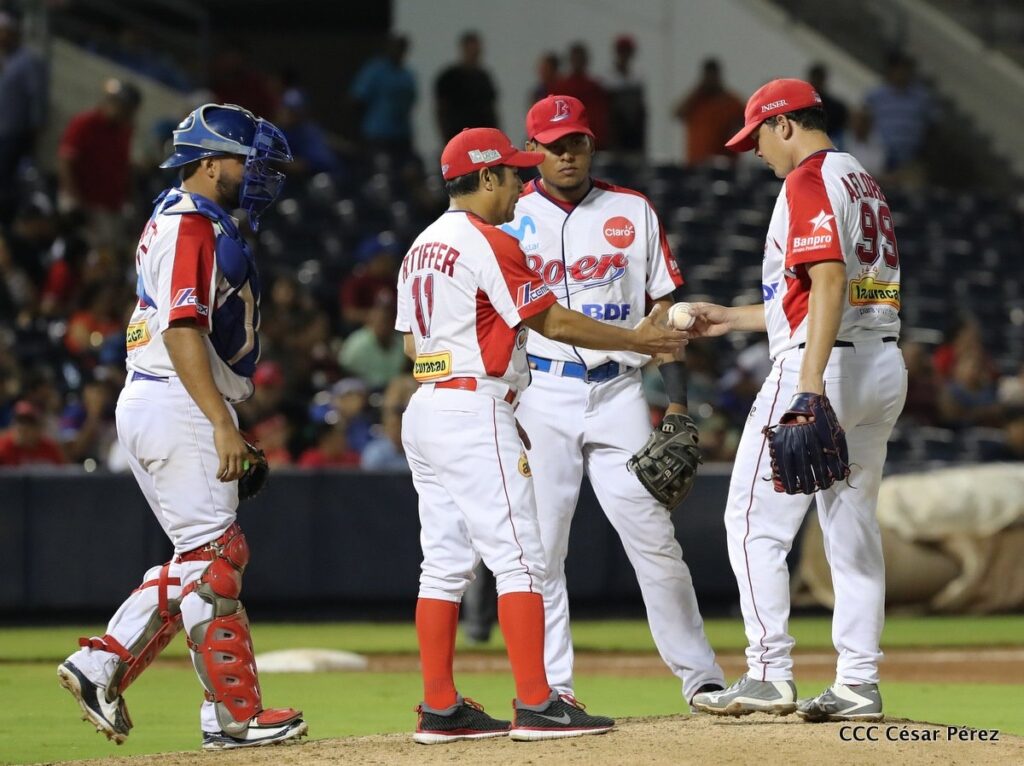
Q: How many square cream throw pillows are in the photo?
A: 0